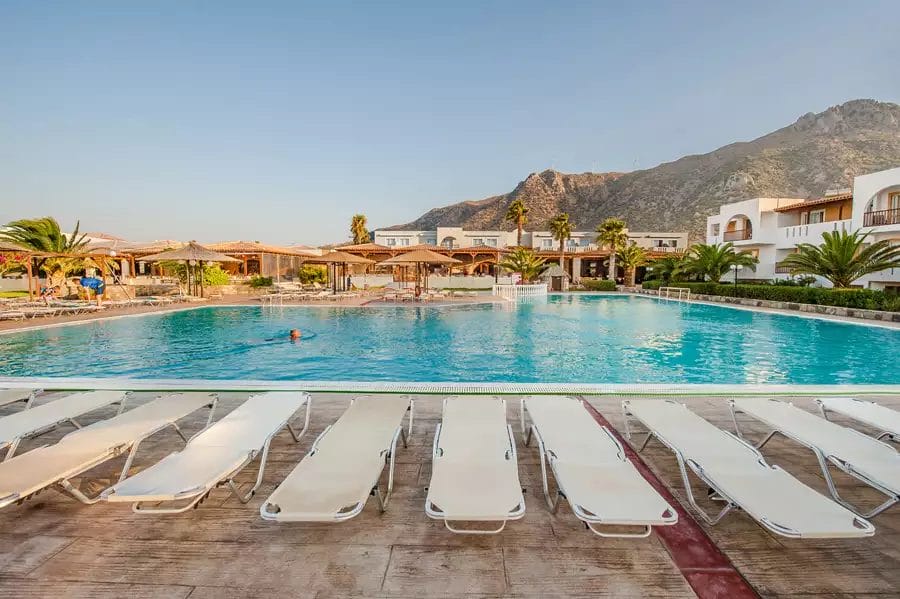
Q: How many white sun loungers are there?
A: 10